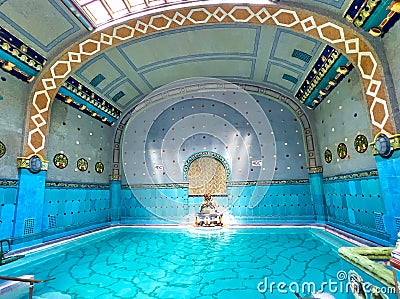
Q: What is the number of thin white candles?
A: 0